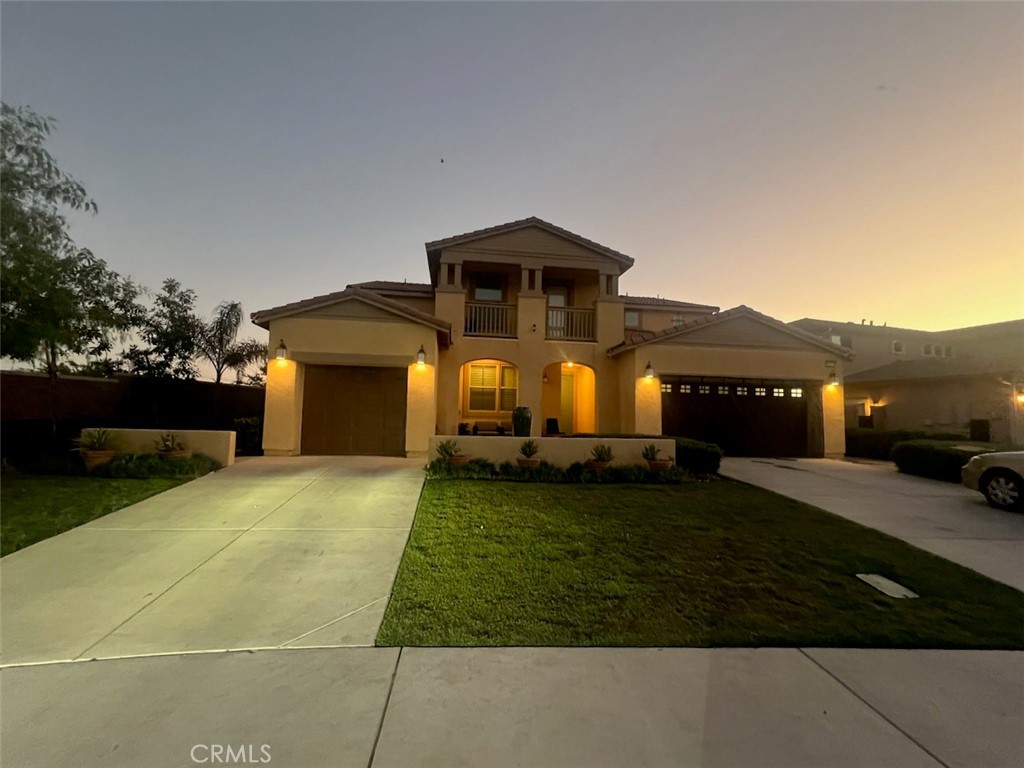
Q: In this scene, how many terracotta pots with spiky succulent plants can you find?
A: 6